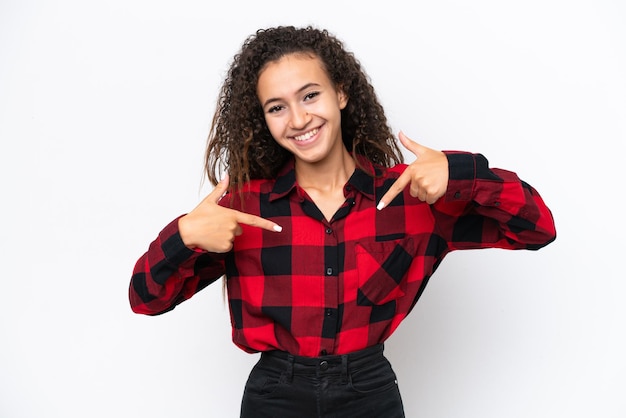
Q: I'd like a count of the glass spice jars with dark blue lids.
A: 0